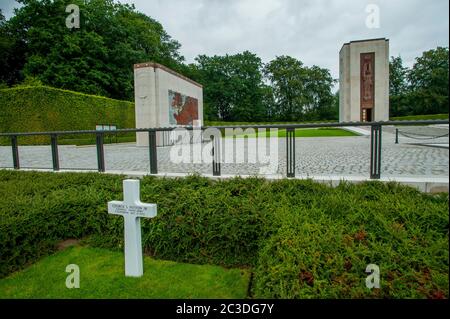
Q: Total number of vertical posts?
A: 7